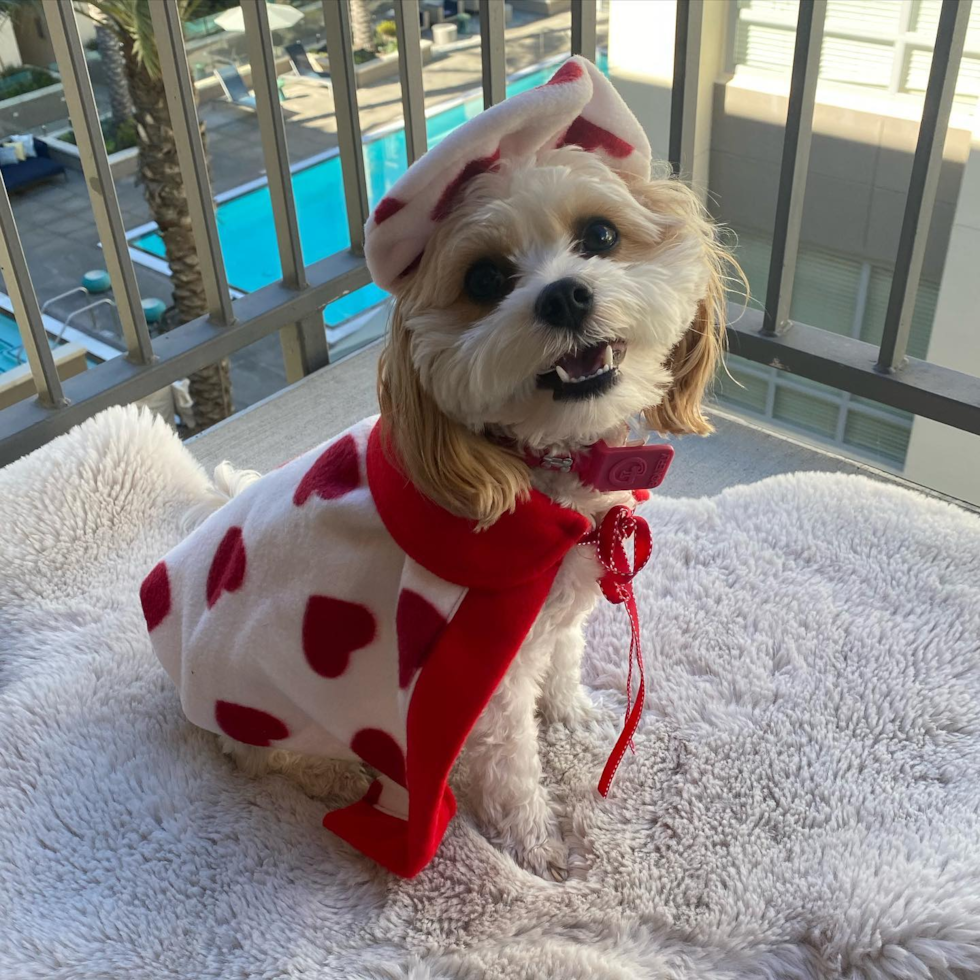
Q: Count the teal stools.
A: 2